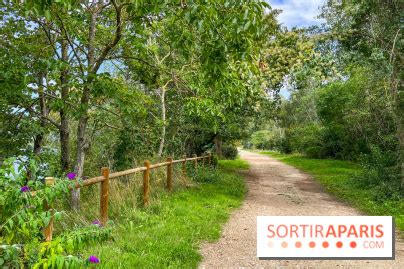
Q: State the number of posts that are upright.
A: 8